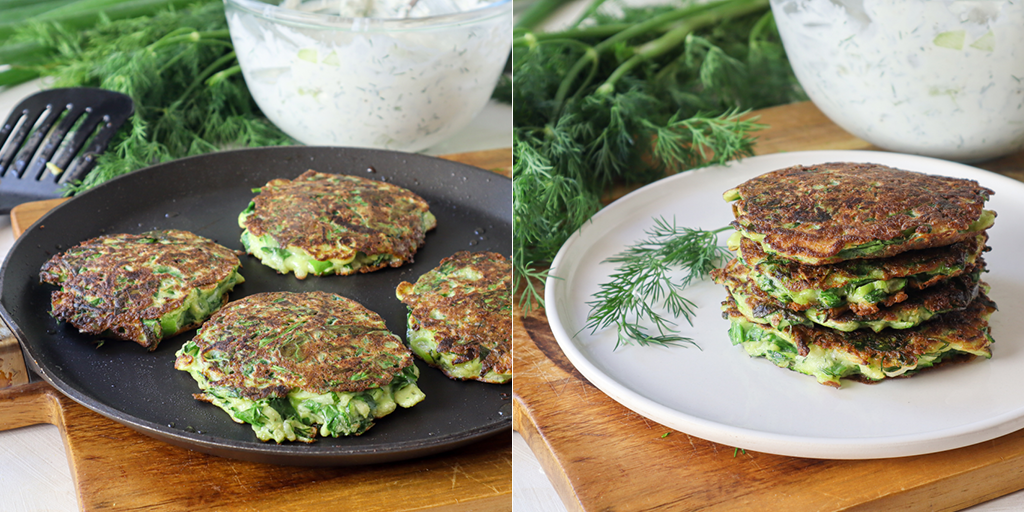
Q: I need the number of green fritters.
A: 8